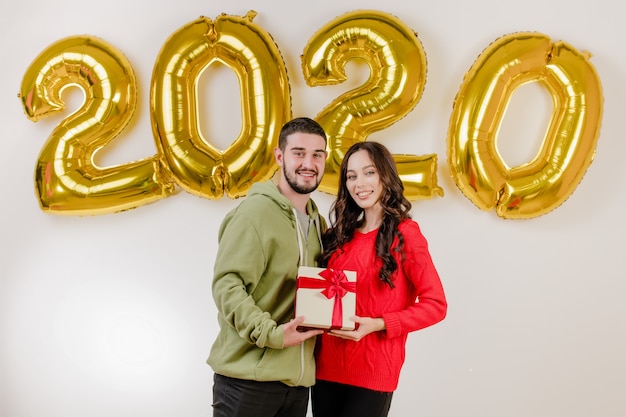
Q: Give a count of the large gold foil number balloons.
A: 4